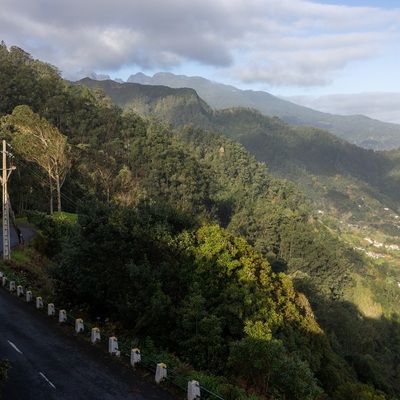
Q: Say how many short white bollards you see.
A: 14